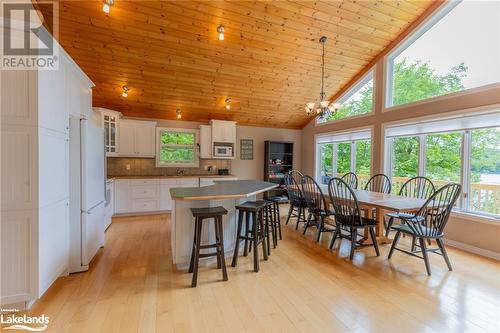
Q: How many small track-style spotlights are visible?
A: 5